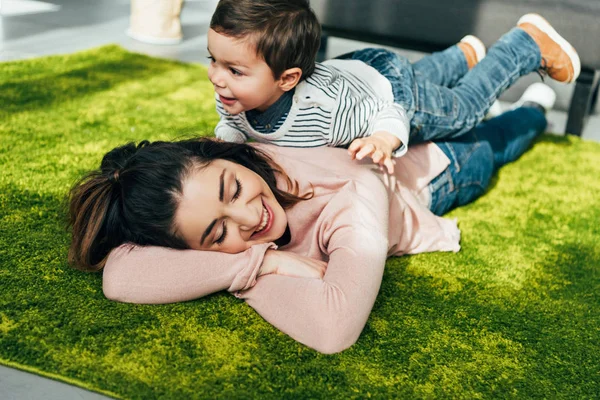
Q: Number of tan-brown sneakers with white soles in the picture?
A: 2